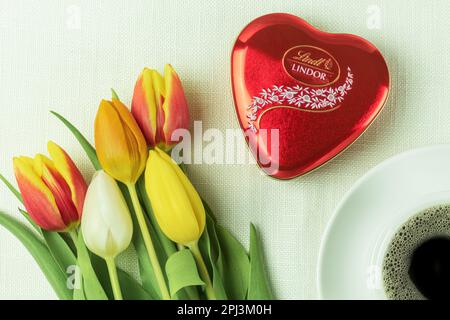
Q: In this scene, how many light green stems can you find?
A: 3